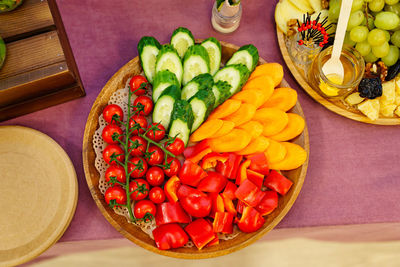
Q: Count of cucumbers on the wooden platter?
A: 13